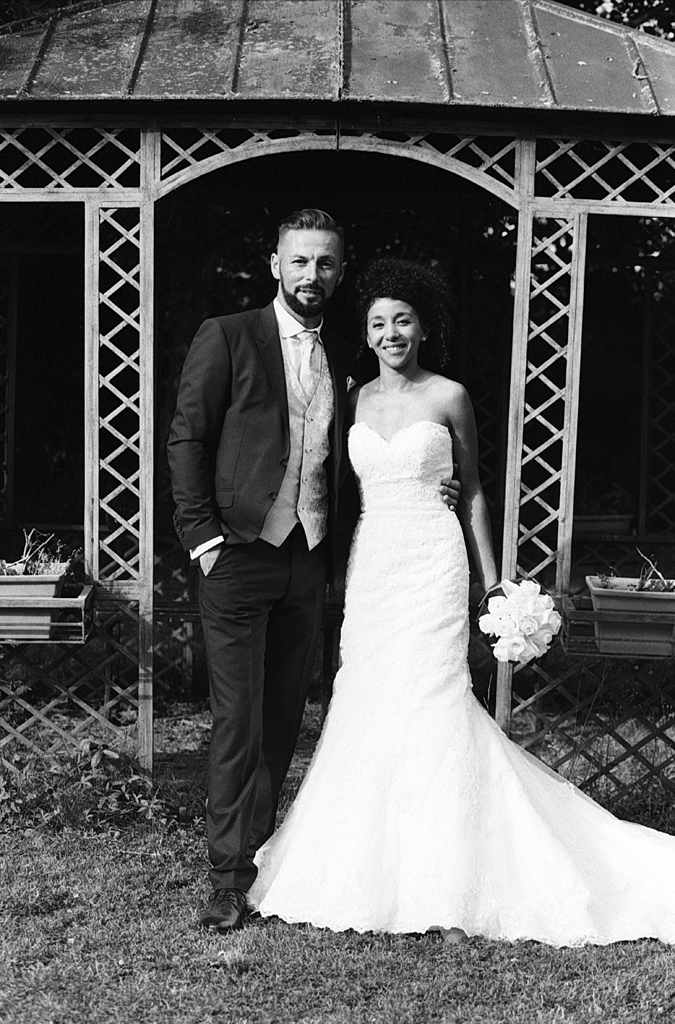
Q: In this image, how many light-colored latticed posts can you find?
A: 2